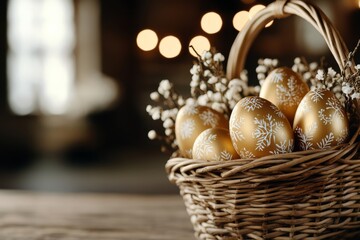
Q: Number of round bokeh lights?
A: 6